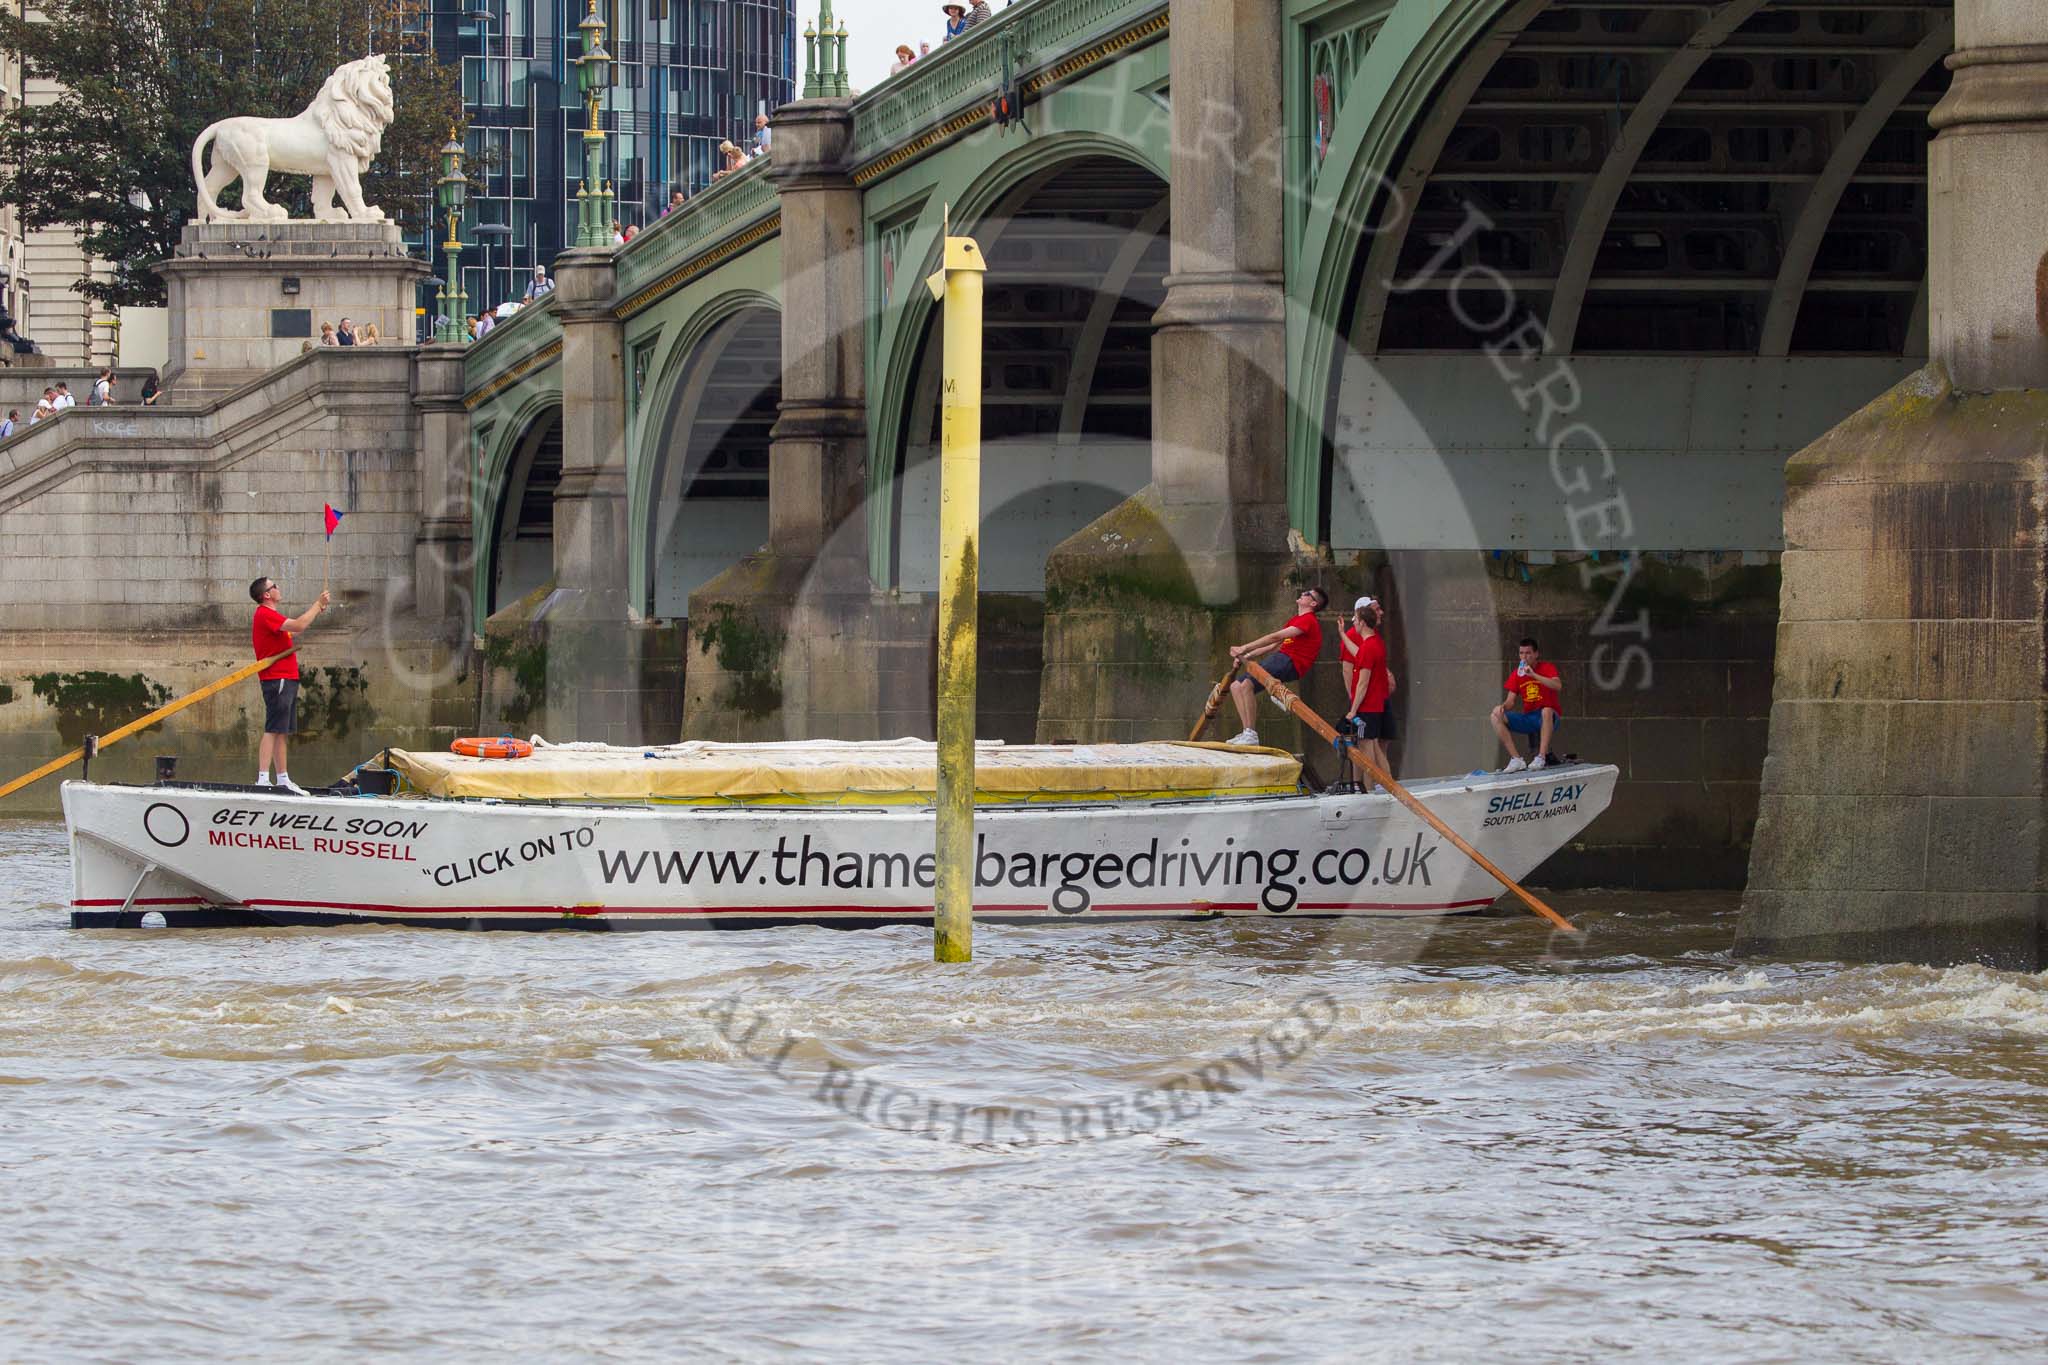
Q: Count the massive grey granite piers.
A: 4